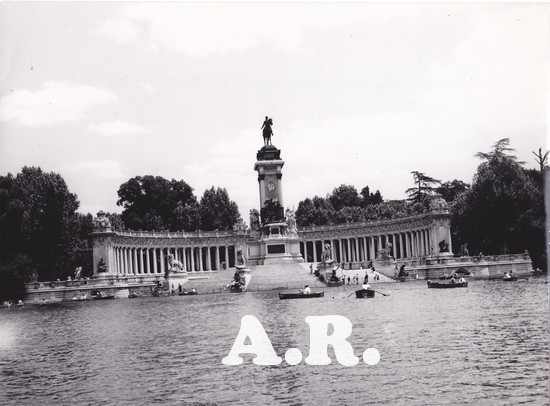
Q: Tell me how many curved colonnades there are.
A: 2